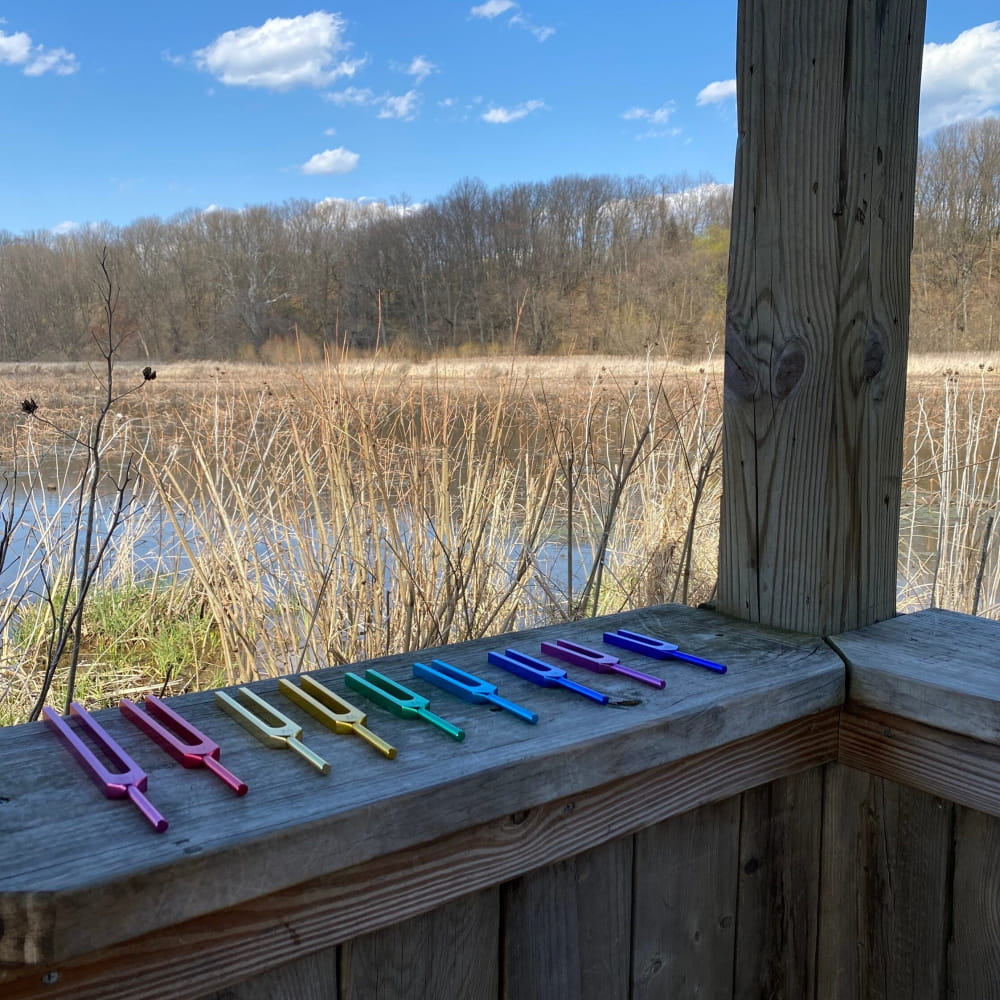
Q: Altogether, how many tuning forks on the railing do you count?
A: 9